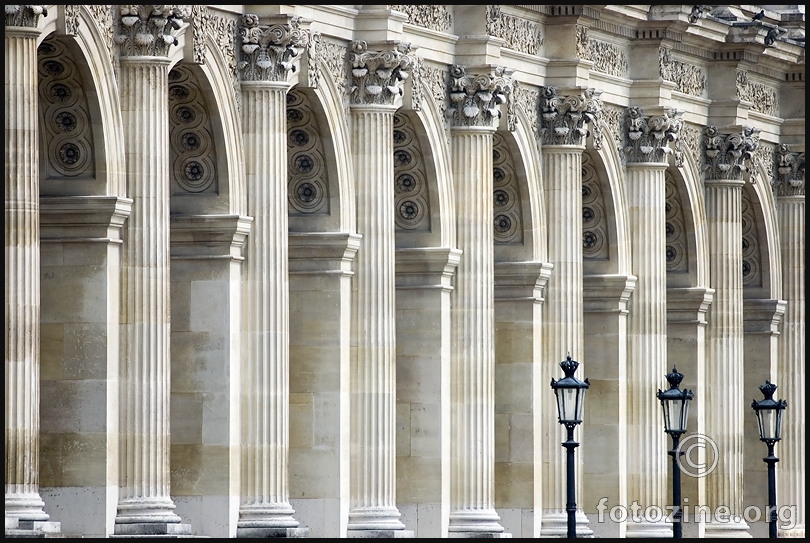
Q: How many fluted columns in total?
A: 9